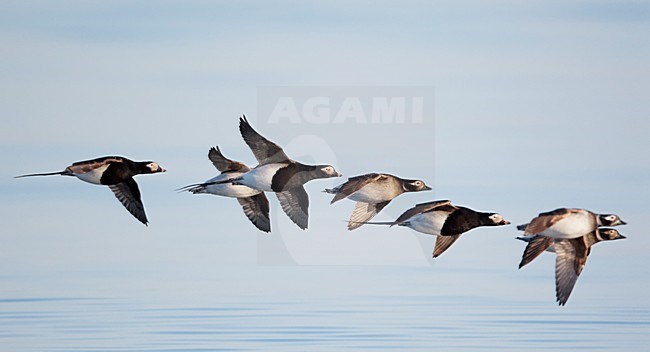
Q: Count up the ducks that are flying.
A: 7